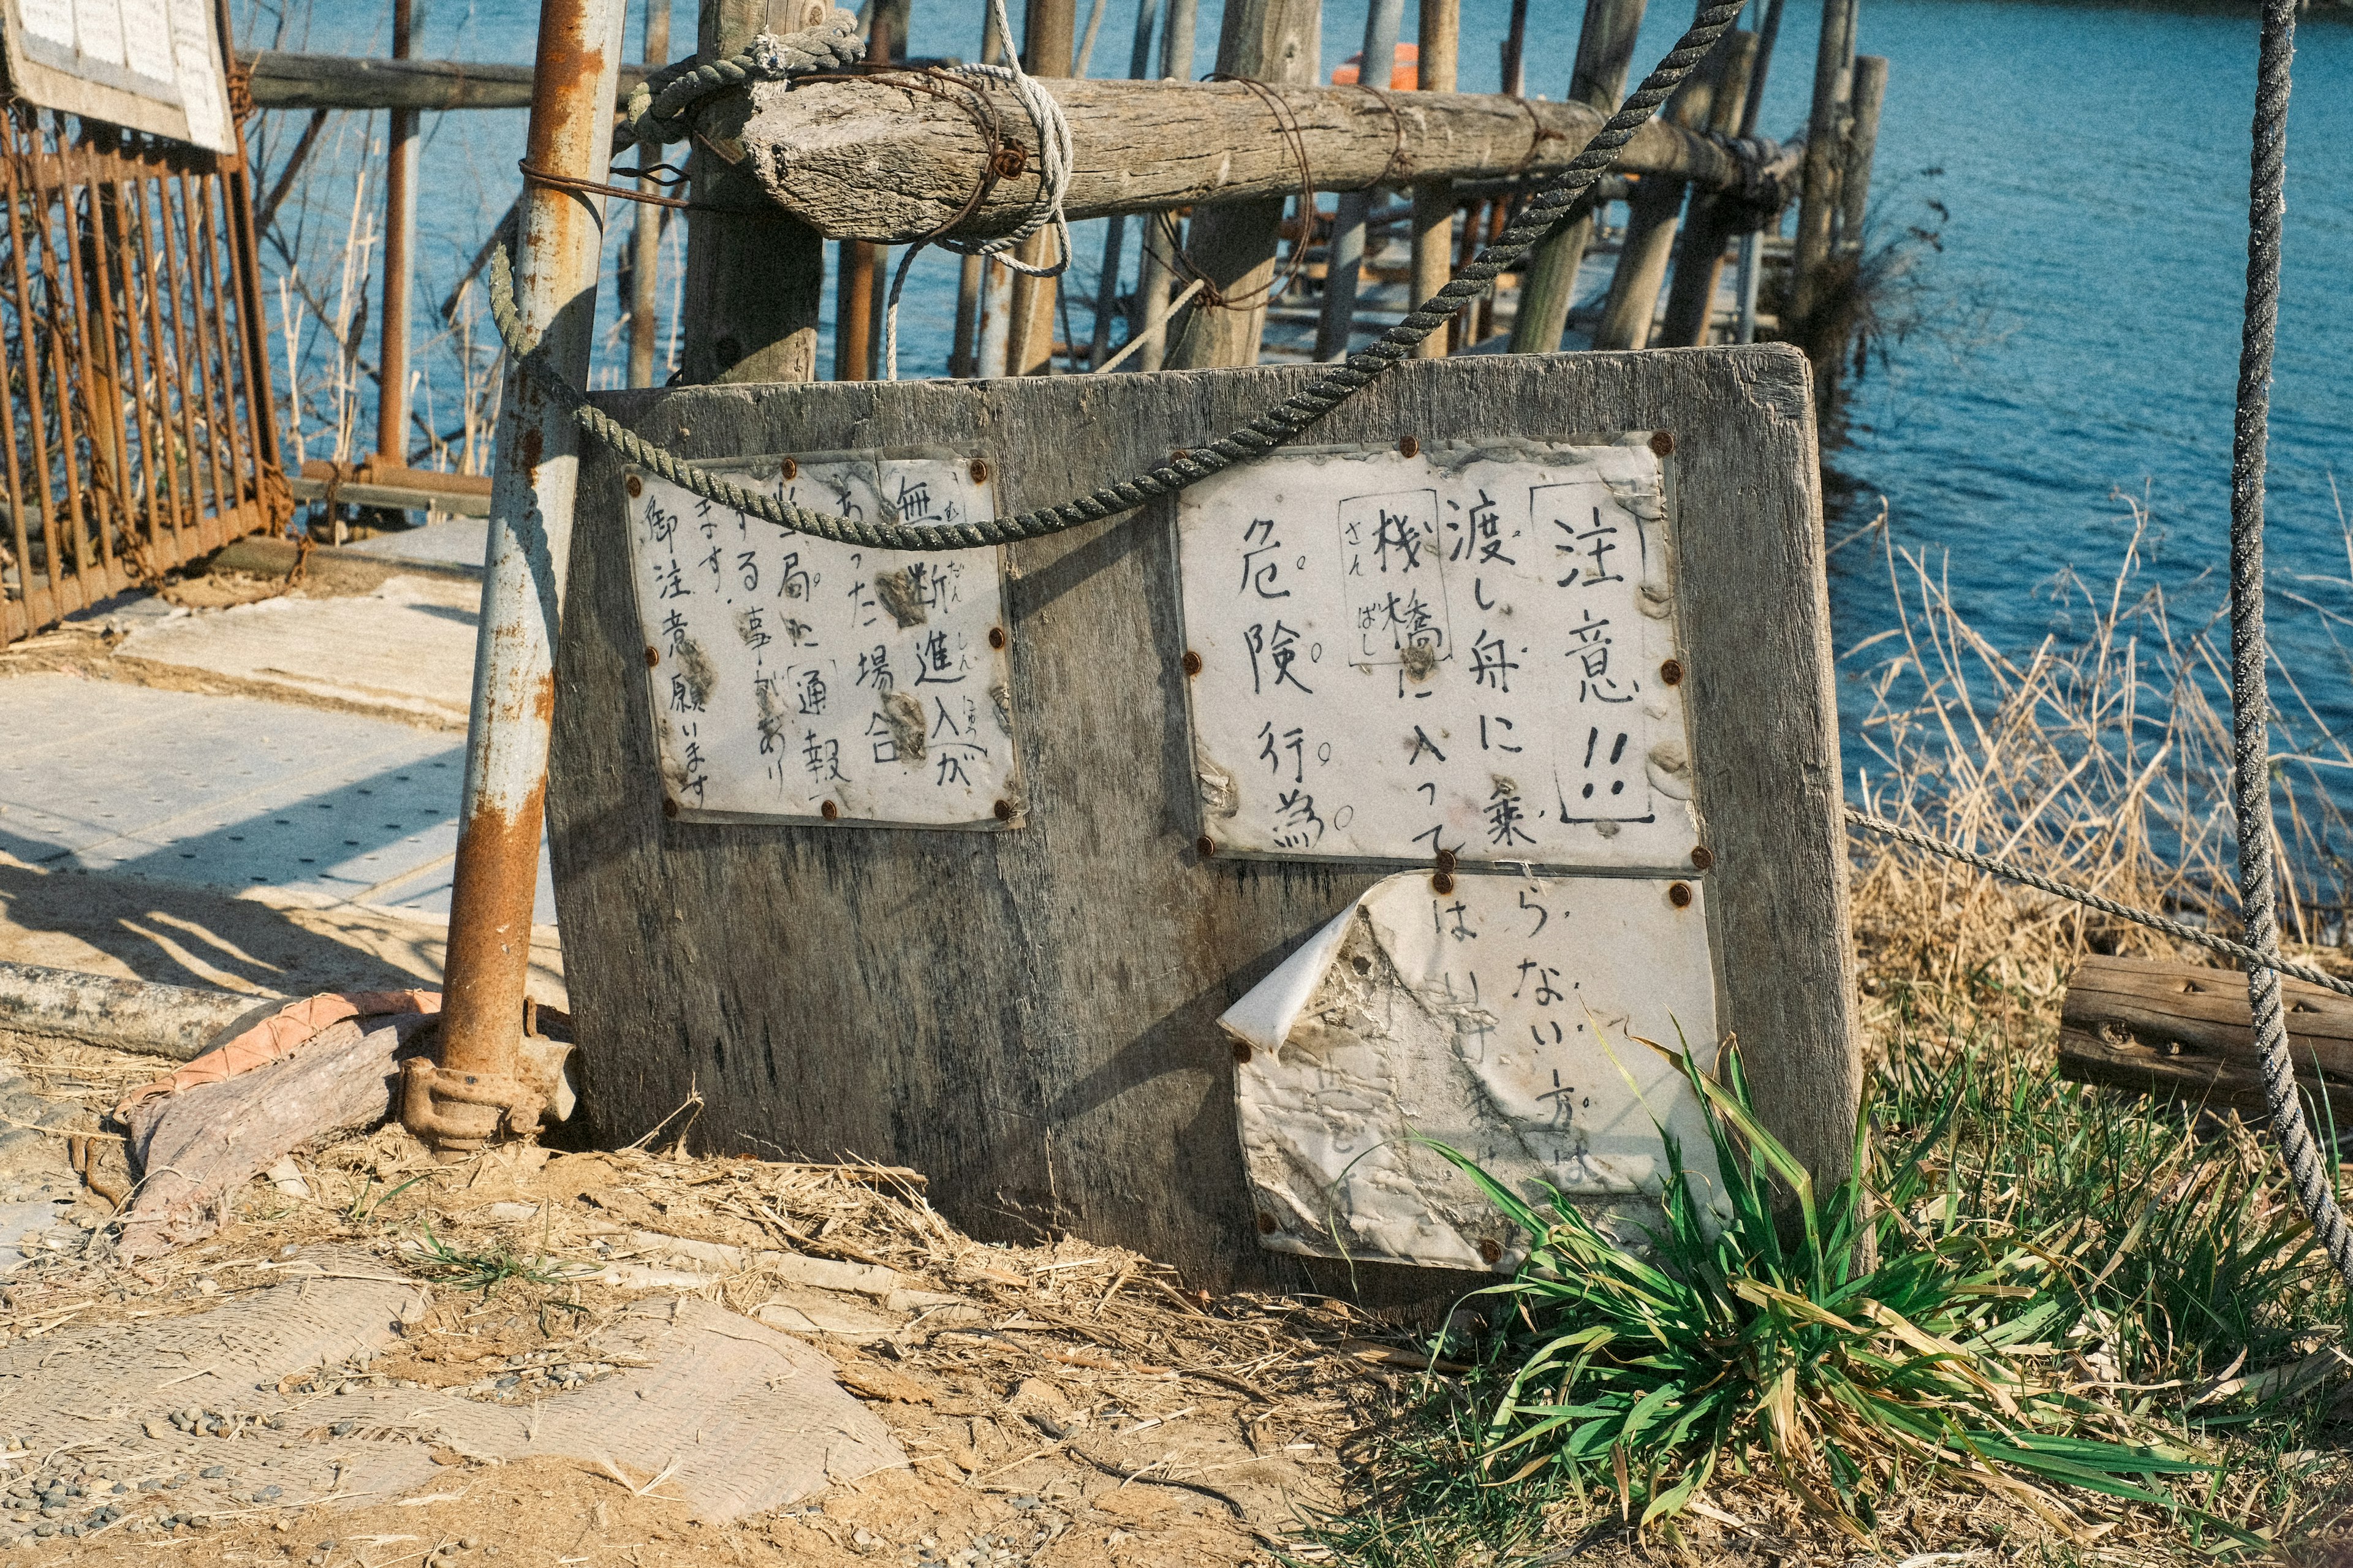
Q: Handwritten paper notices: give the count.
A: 3